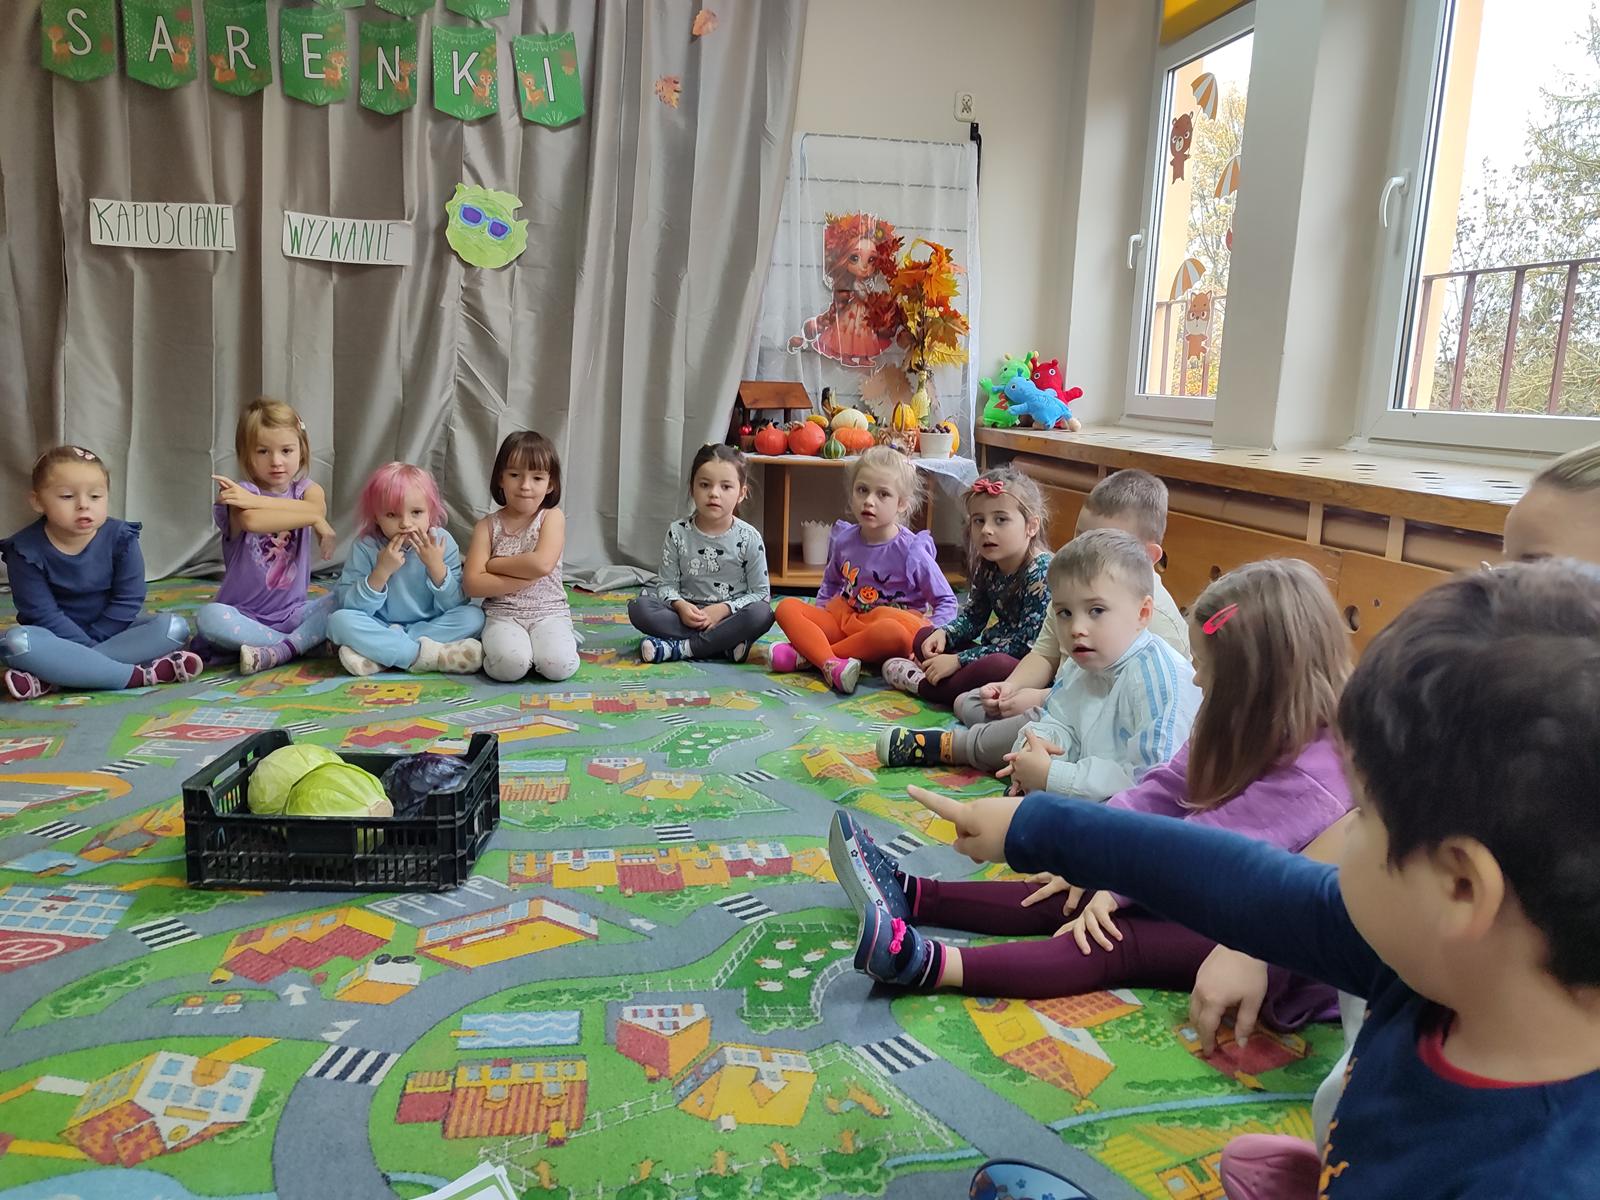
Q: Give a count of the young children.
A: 11